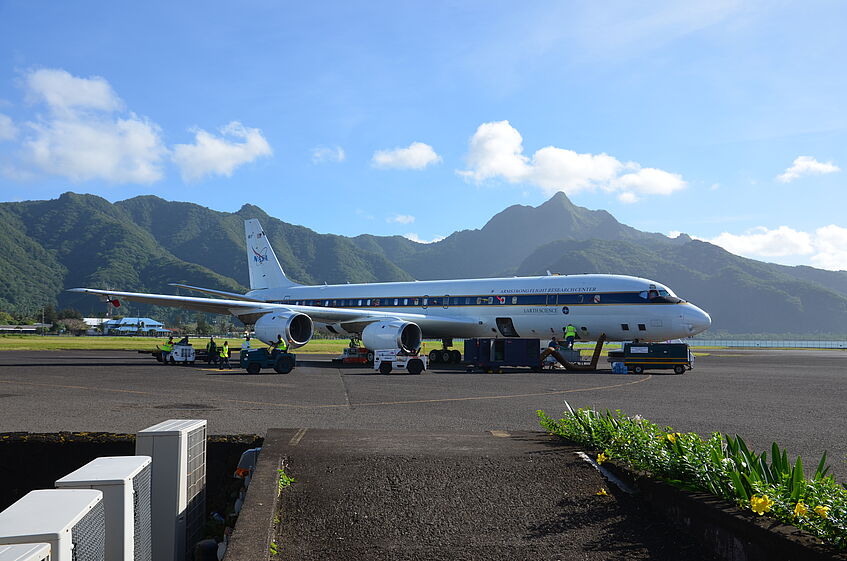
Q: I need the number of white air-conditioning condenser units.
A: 4